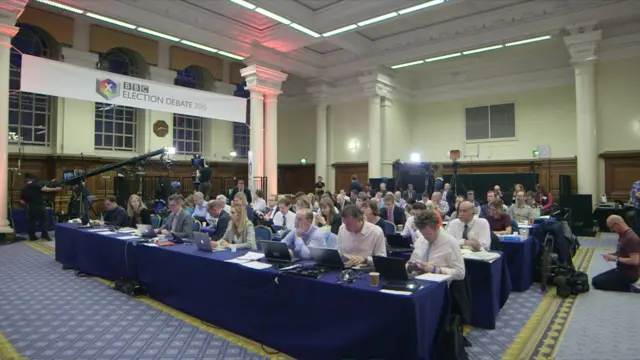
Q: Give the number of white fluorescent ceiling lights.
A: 15